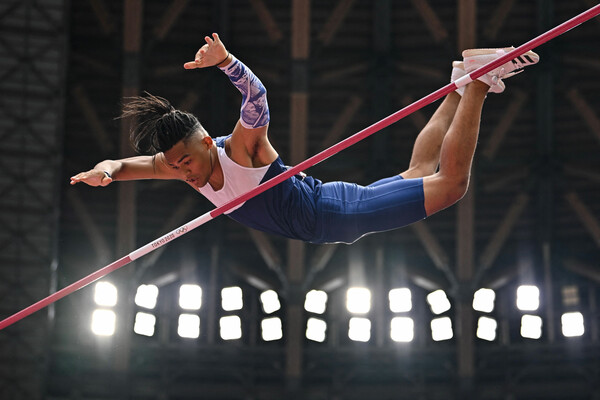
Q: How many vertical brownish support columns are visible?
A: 3